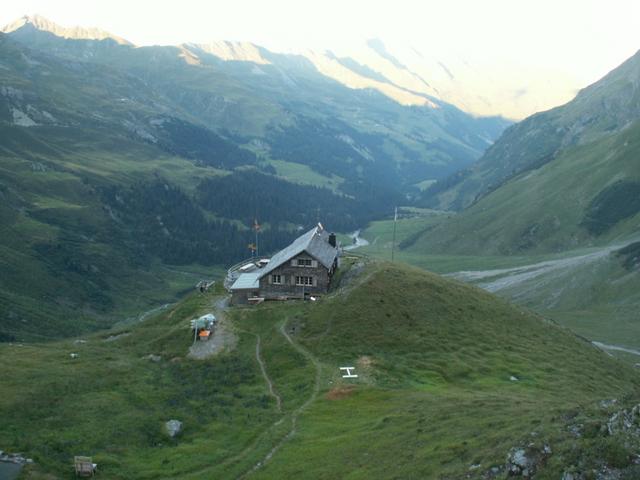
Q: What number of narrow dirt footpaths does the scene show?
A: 2